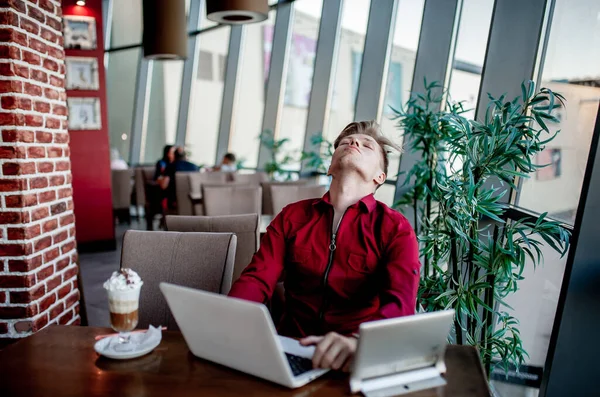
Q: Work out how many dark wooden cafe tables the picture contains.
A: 1